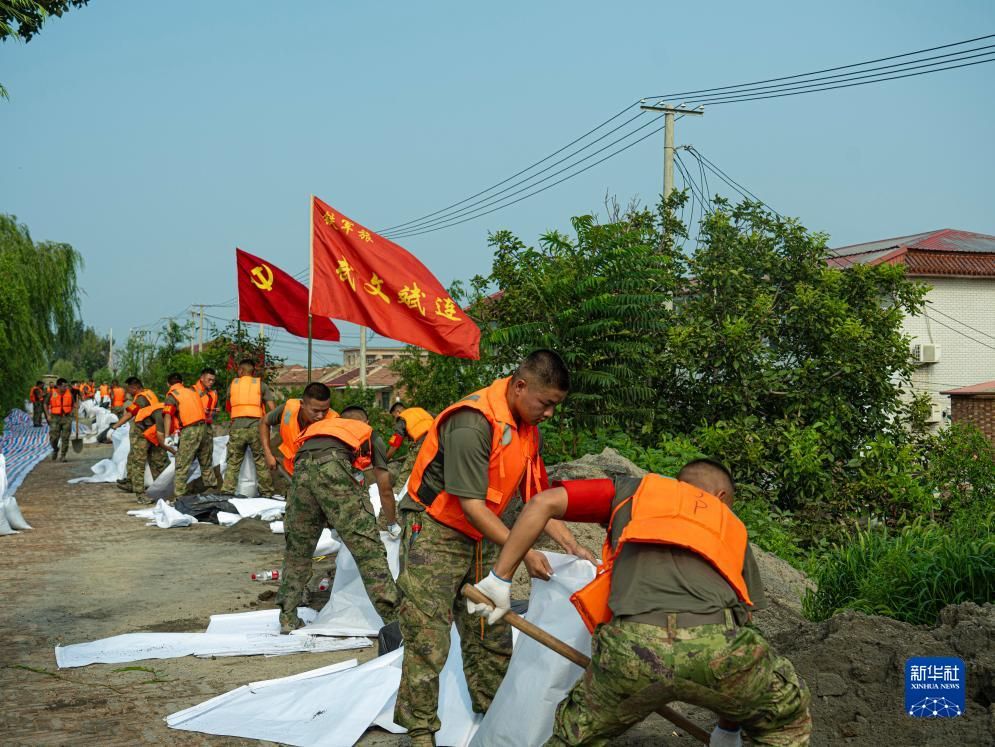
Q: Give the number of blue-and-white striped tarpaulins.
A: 1